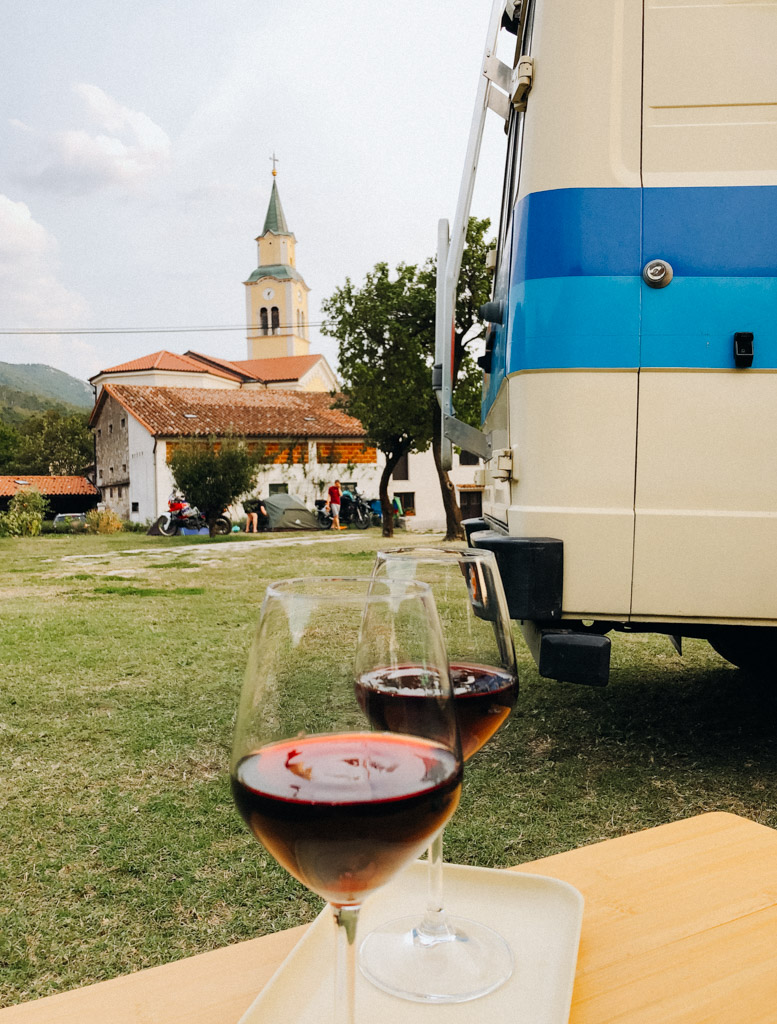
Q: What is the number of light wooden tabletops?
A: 1